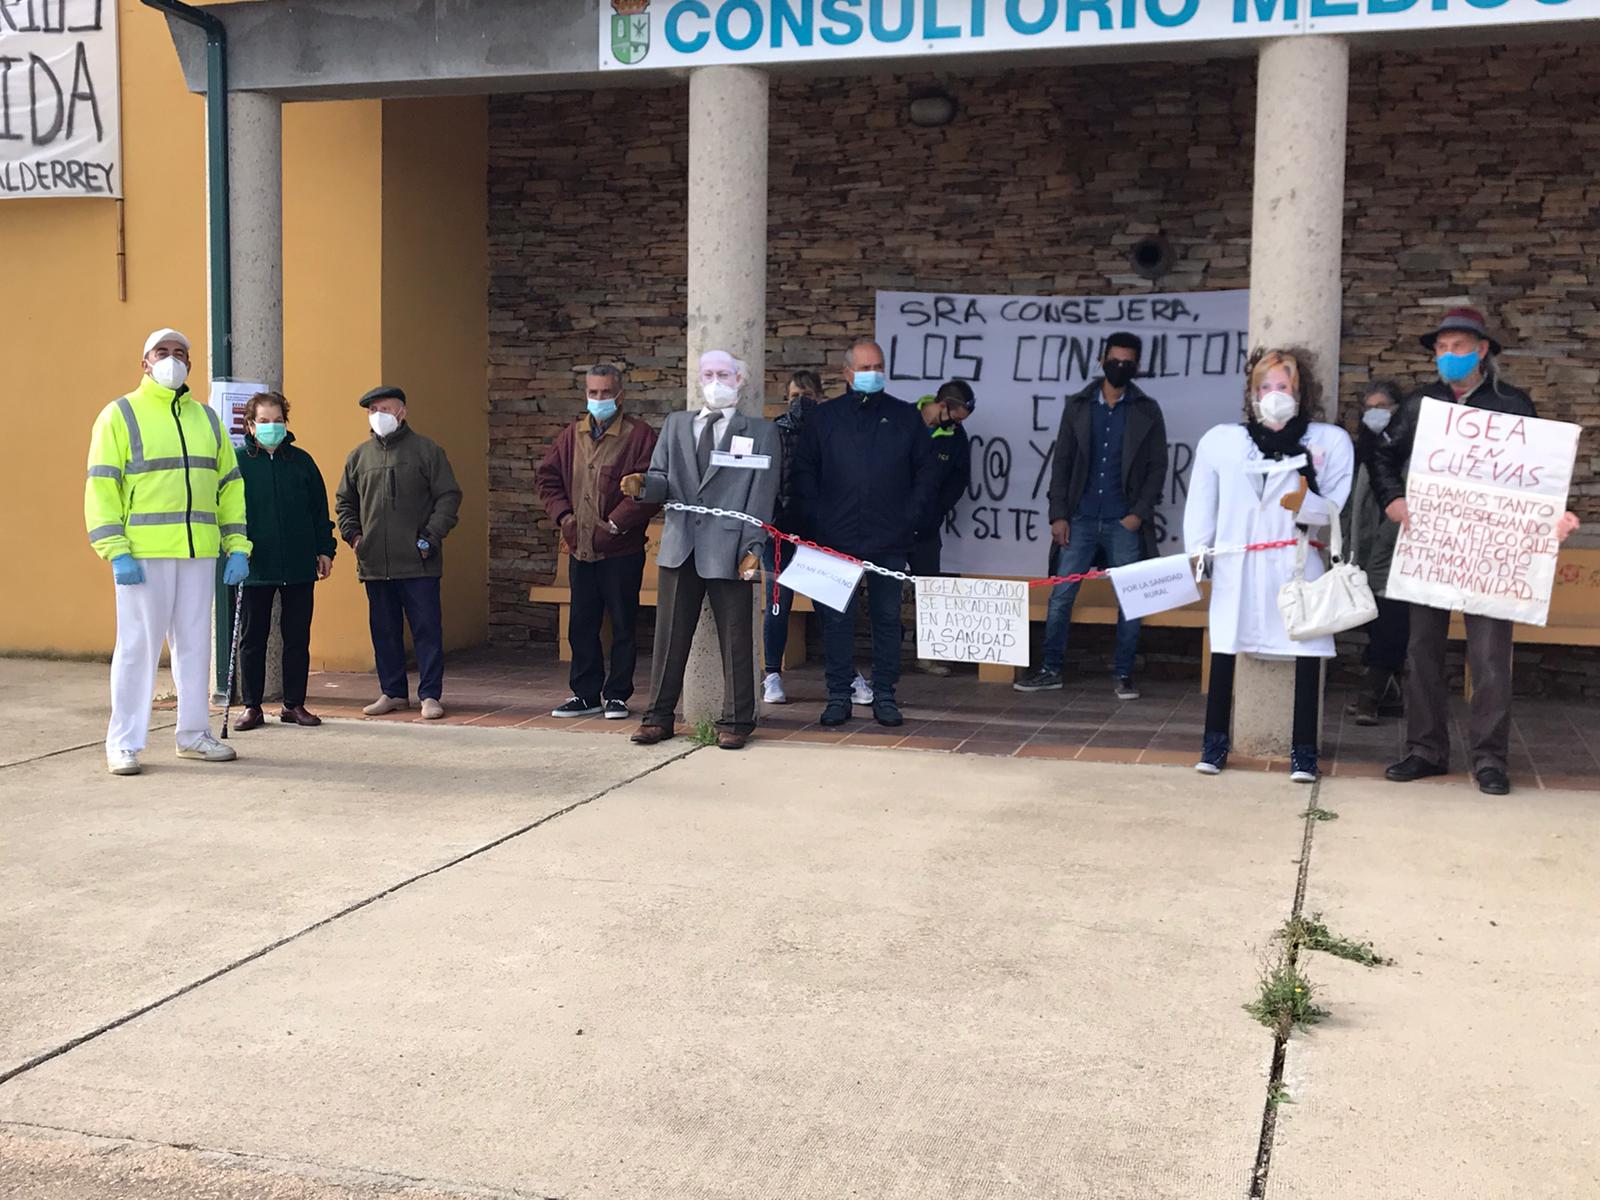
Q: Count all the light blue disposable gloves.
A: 2